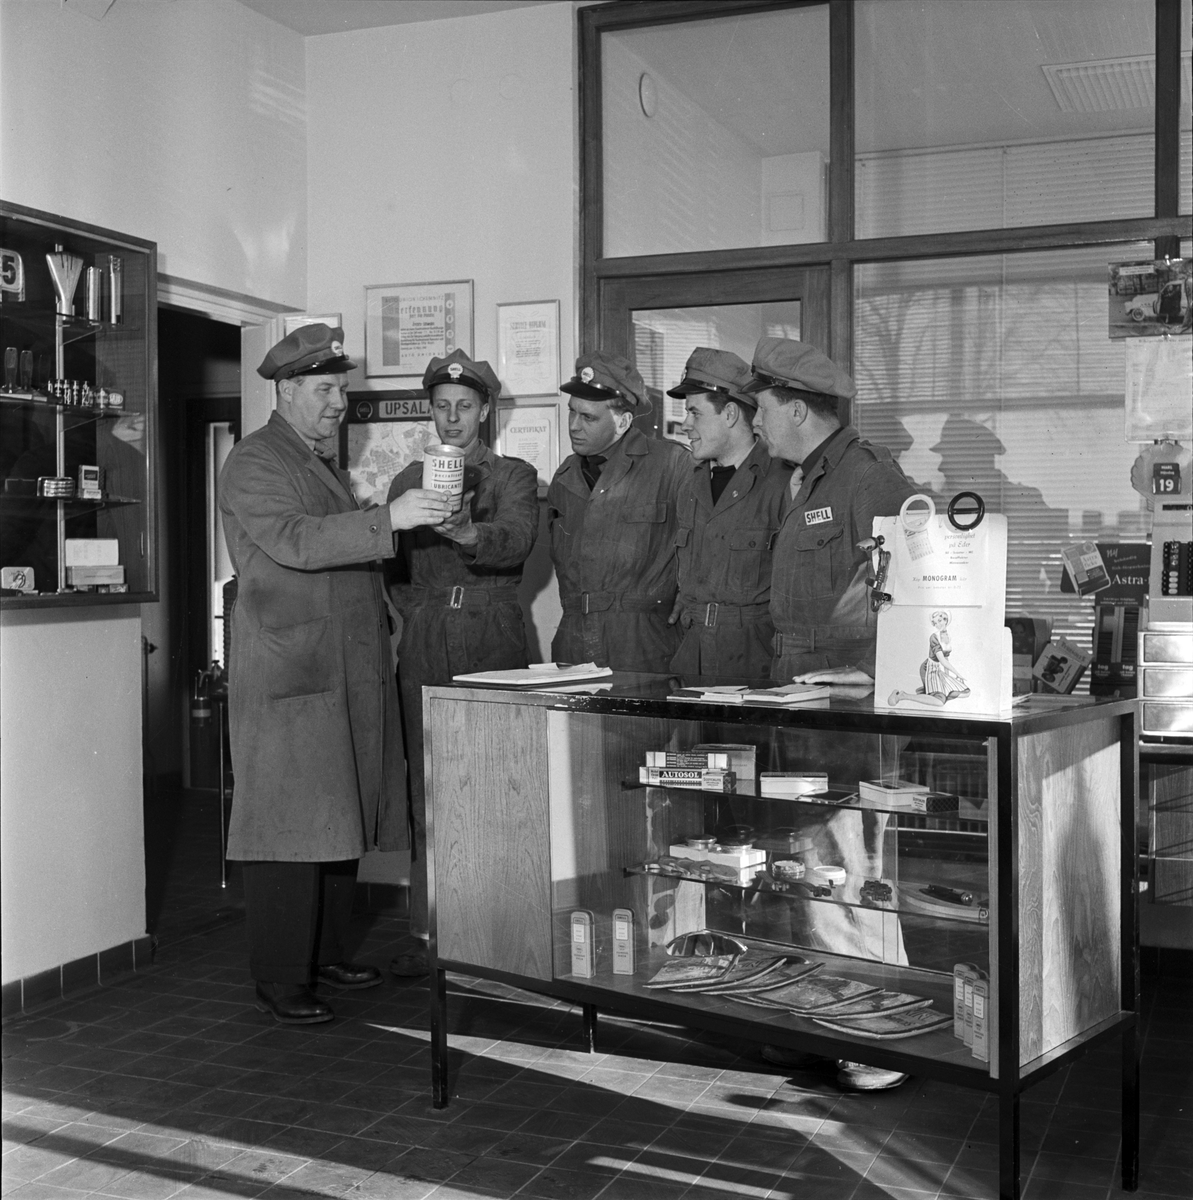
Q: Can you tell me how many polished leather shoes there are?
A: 2